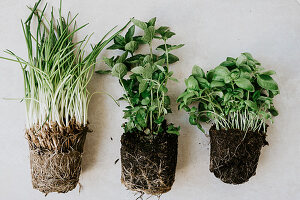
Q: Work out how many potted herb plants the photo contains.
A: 3